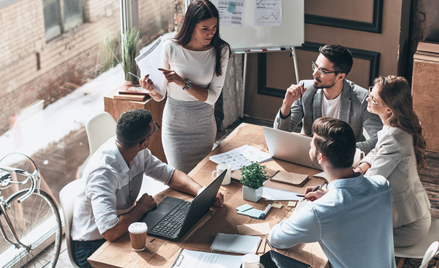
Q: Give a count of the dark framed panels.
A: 2